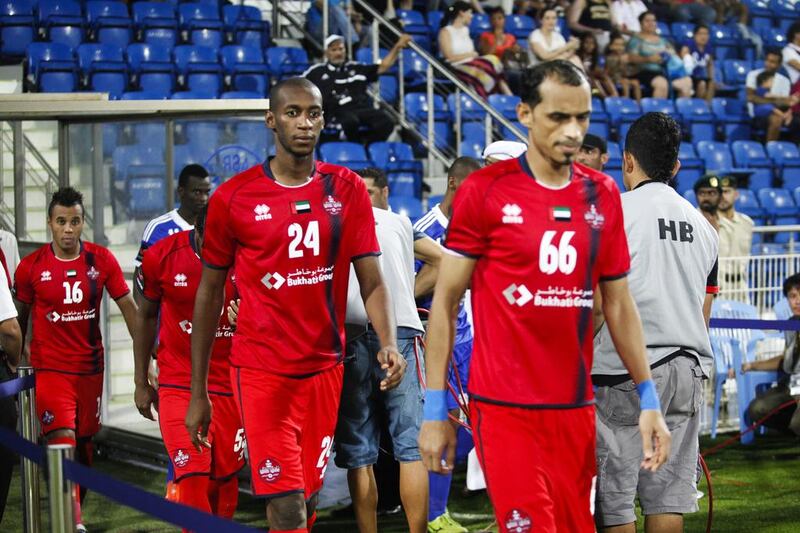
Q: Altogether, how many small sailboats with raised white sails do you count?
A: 0